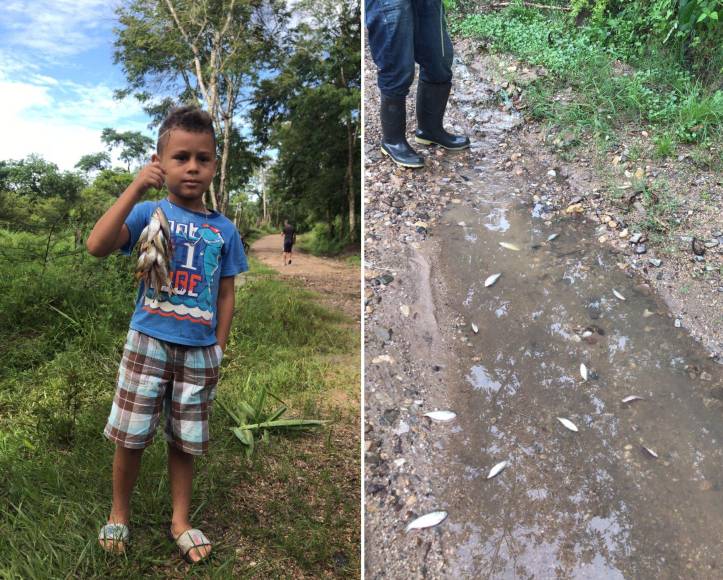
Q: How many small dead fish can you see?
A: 12